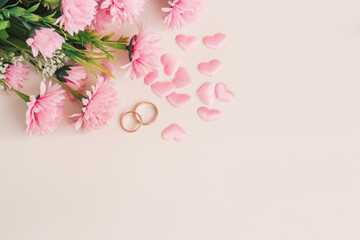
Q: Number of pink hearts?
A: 12